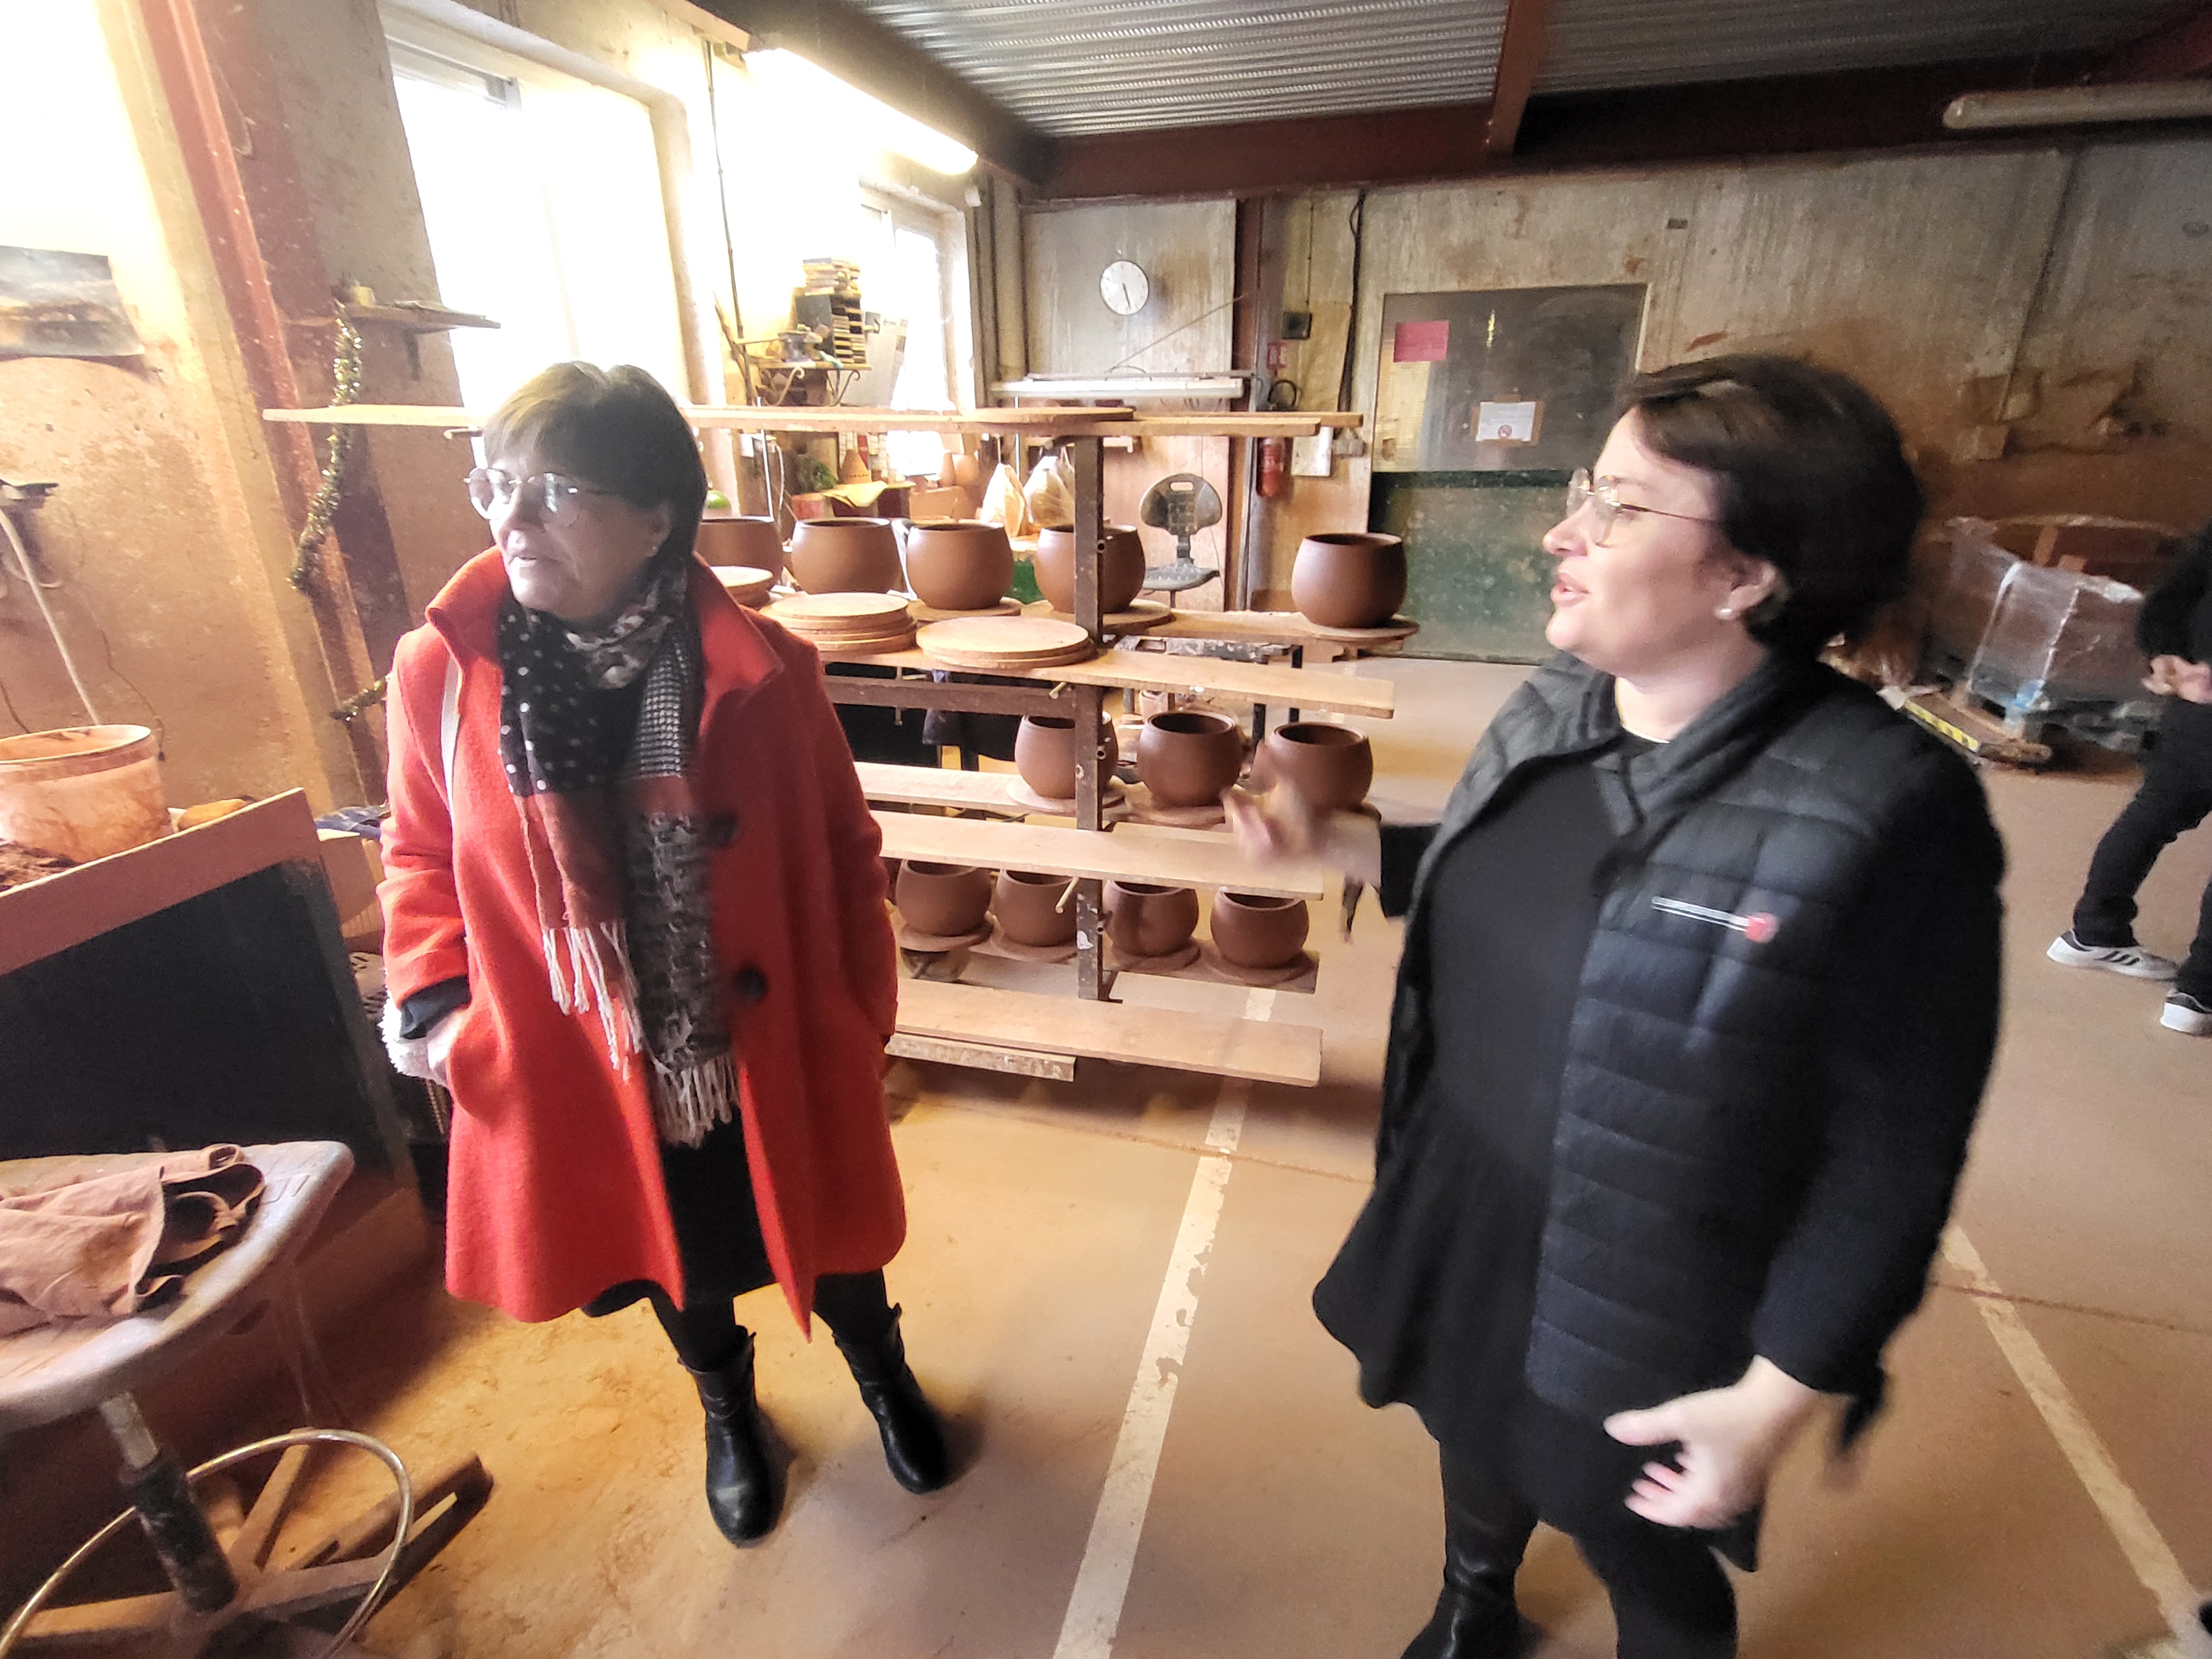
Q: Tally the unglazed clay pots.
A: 12